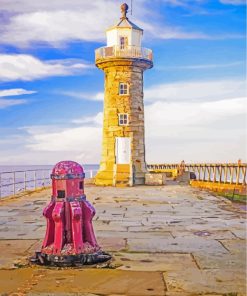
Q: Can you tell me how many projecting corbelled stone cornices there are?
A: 1